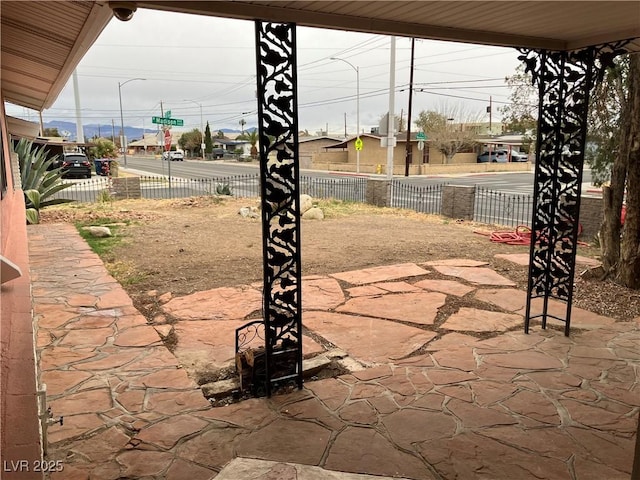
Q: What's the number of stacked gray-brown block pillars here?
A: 4